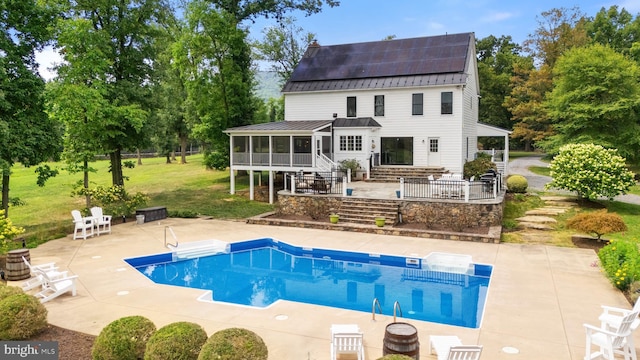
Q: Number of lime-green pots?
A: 2